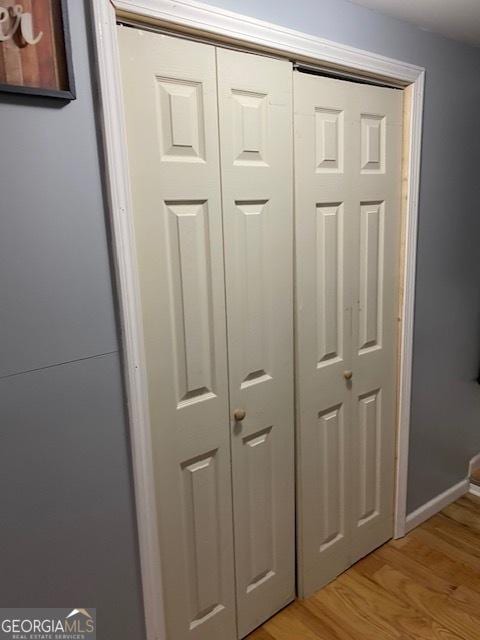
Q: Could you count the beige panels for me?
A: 12